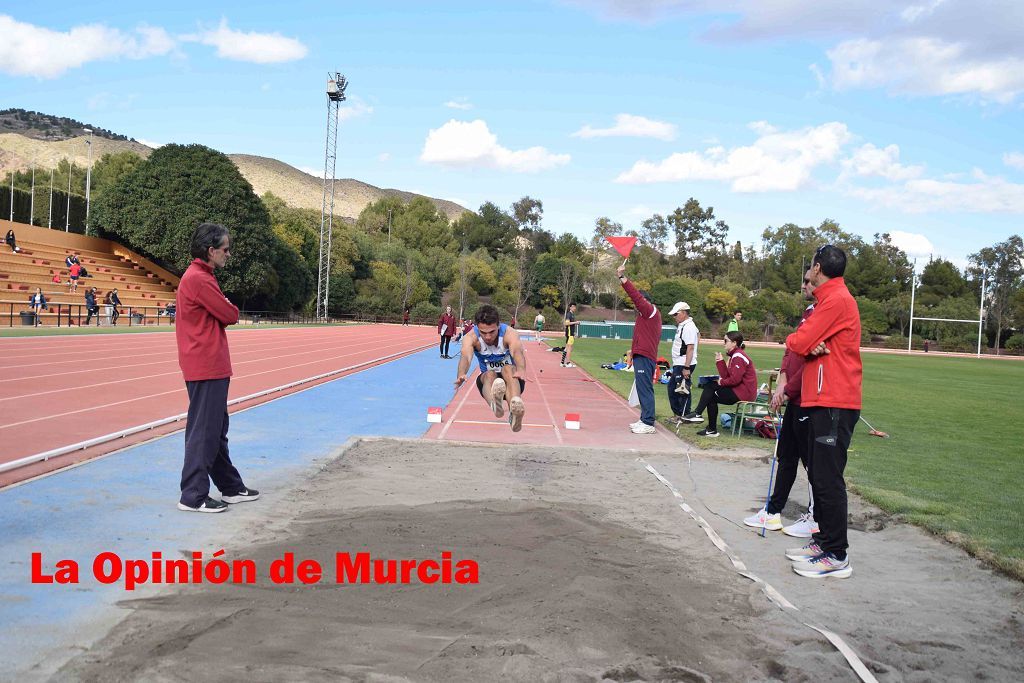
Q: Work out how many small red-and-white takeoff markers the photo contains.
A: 2